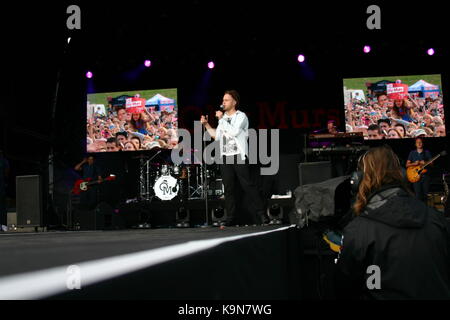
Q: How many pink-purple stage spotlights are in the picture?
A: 6